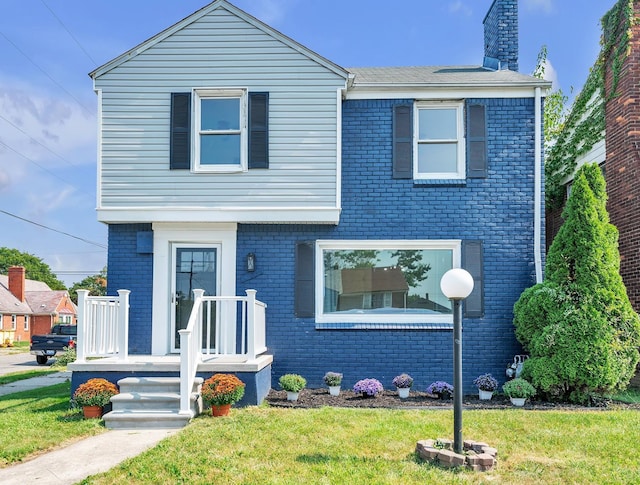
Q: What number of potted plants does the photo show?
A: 9